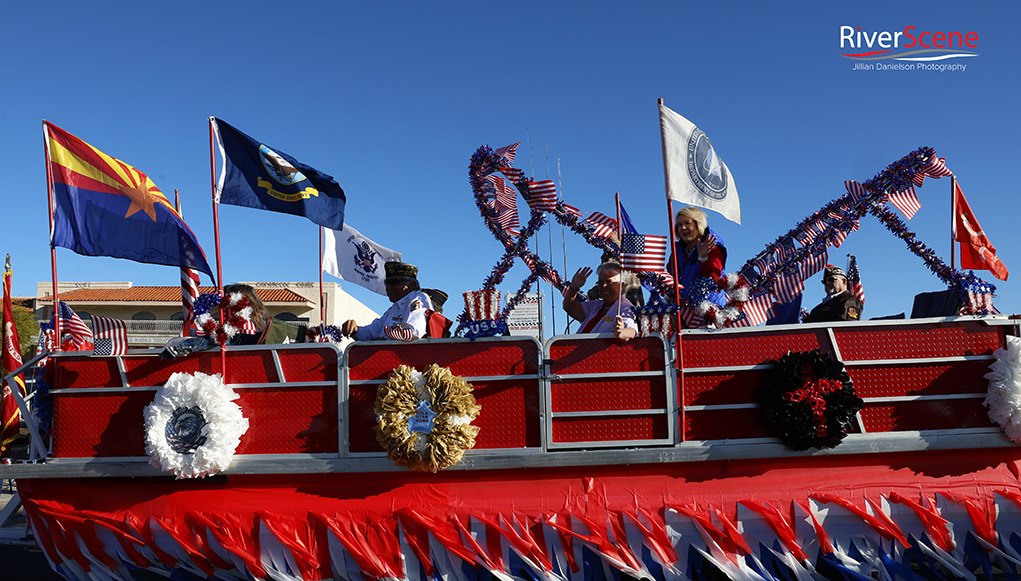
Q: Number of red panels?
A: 15